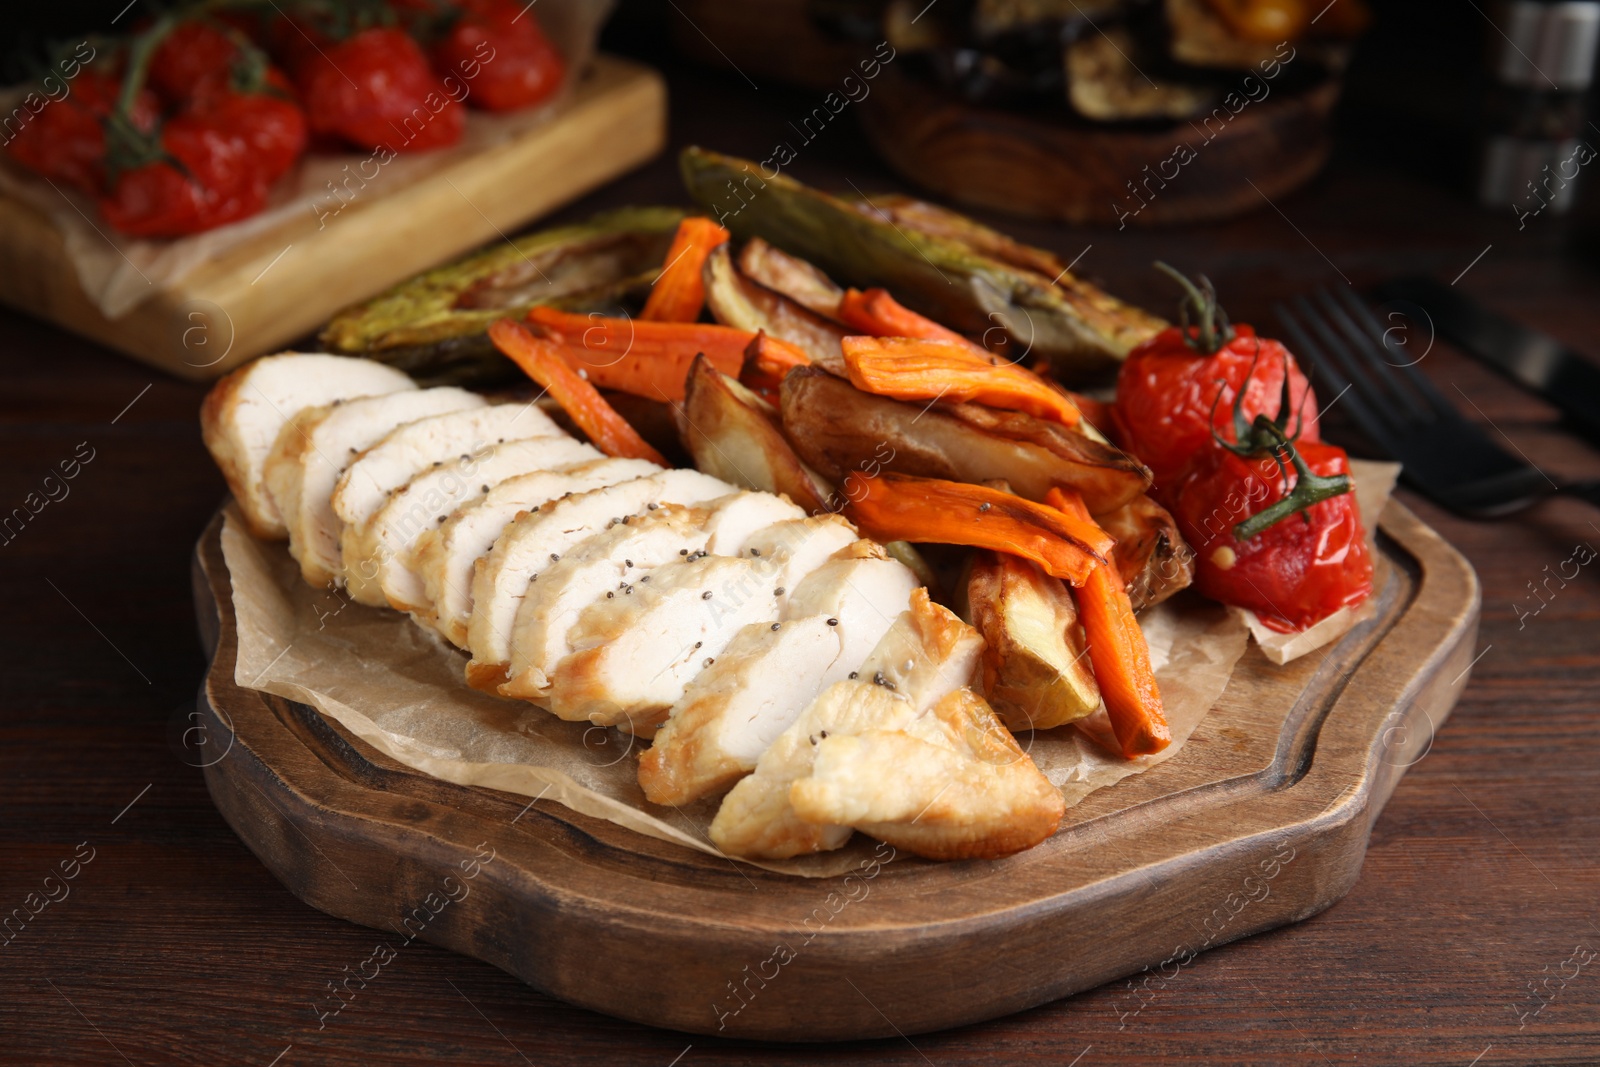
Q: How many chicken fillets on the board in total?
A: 11